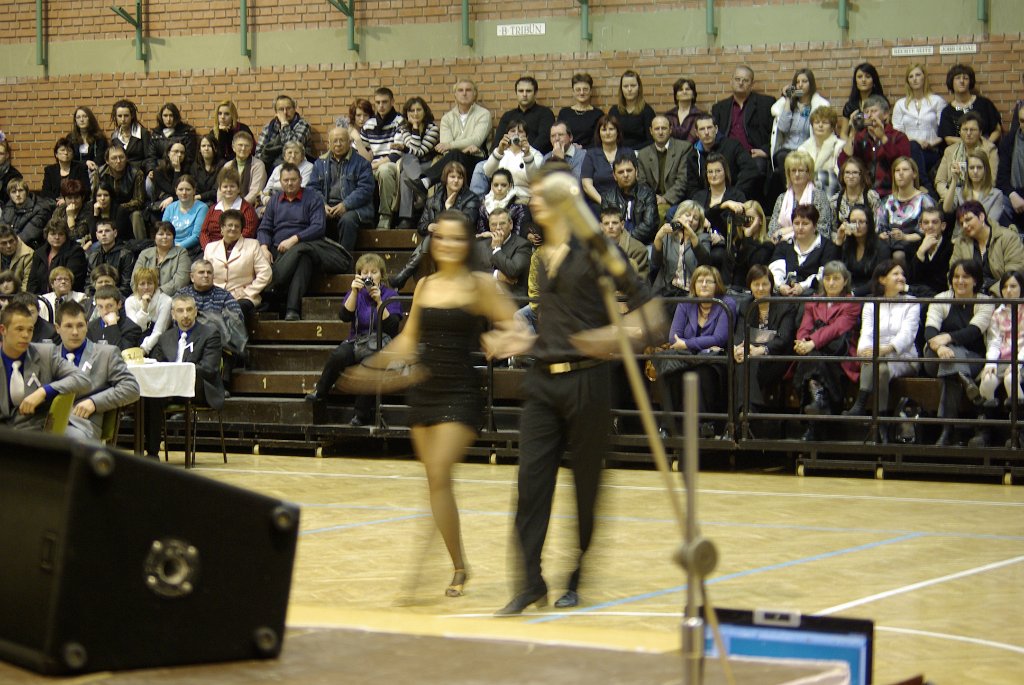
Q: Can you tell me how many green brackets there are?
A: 9